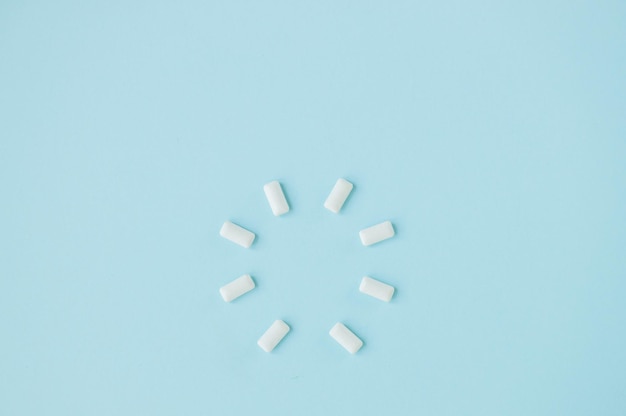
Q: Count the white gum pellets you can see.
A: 8